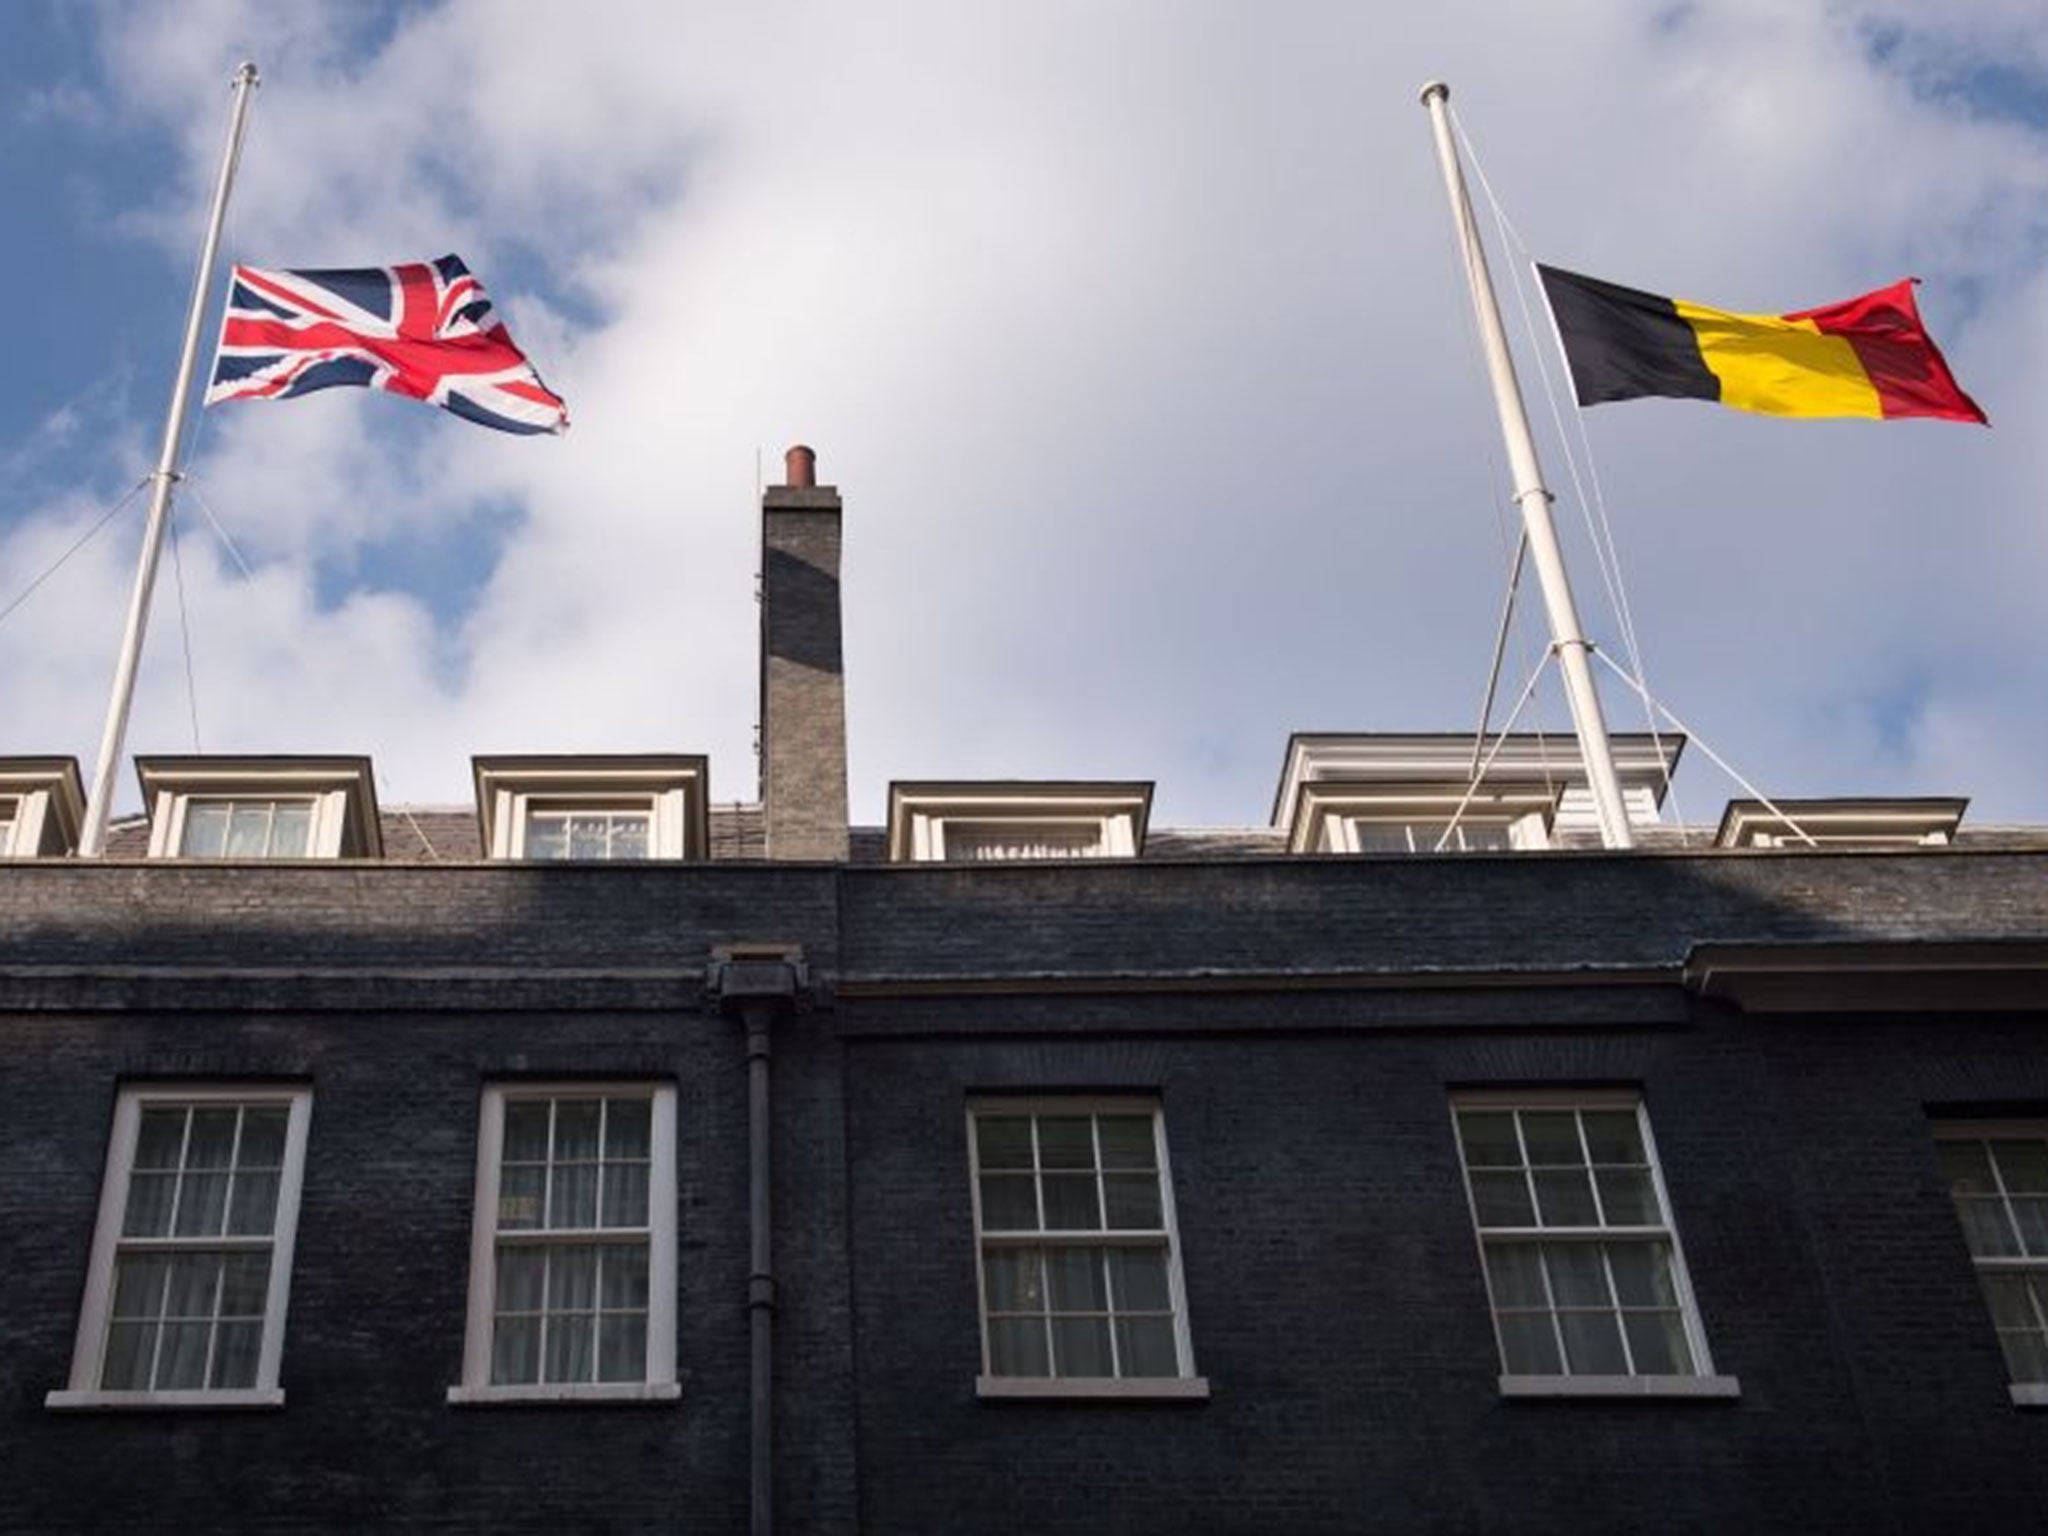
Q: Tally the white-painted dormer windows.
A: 6